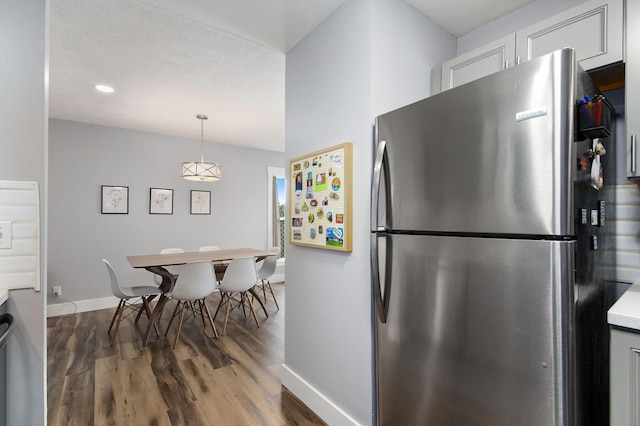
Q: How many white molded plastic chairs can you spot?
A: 6